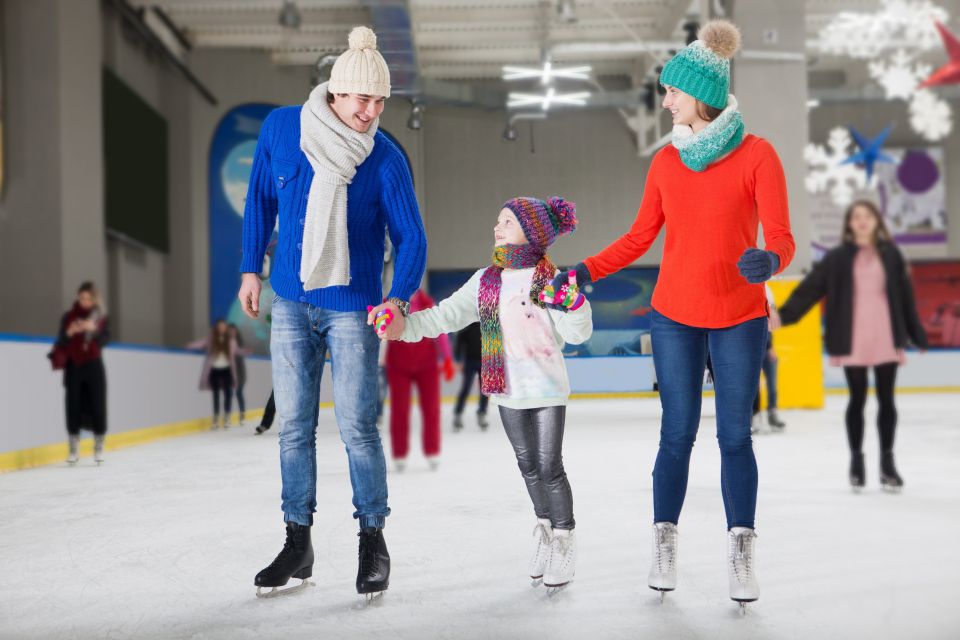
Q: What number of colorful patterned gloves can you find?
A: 2